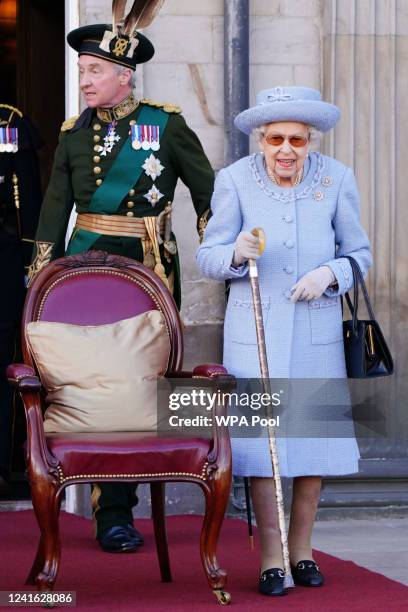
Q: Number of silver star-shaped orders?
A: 2